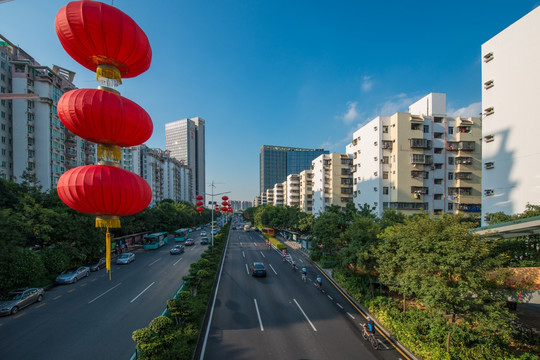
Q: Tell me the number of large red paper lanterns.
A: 3